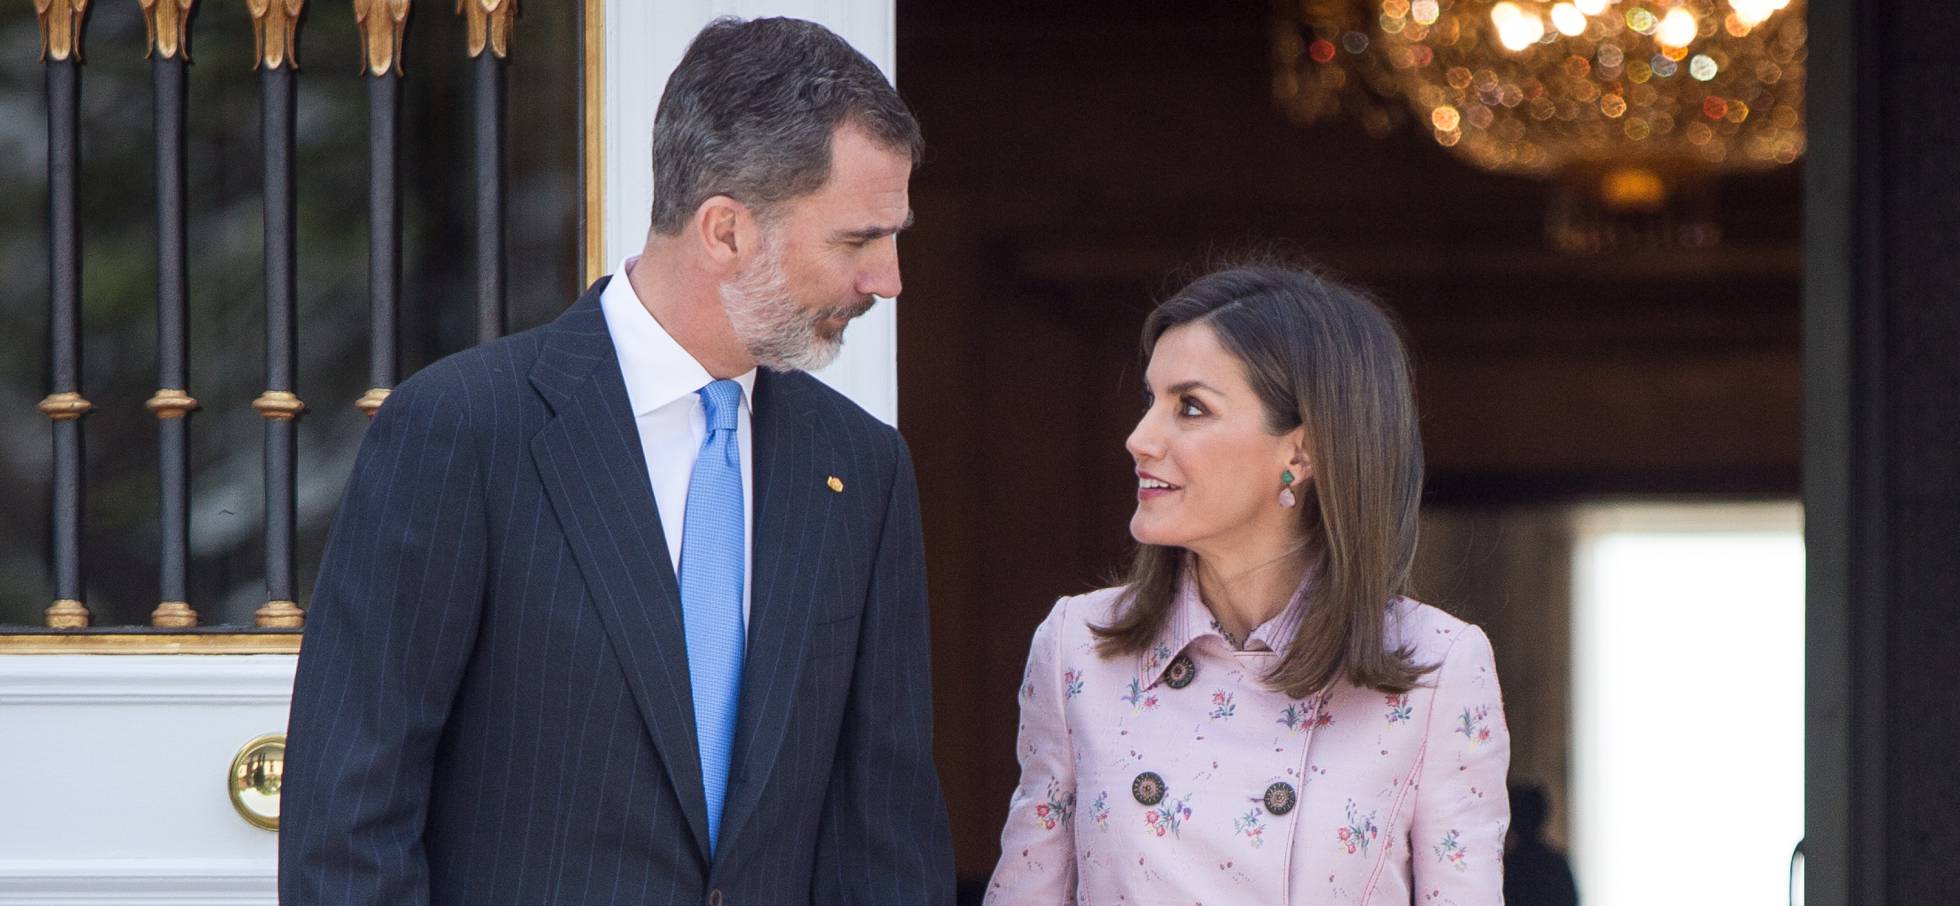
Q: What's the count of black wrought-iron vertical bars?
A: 5